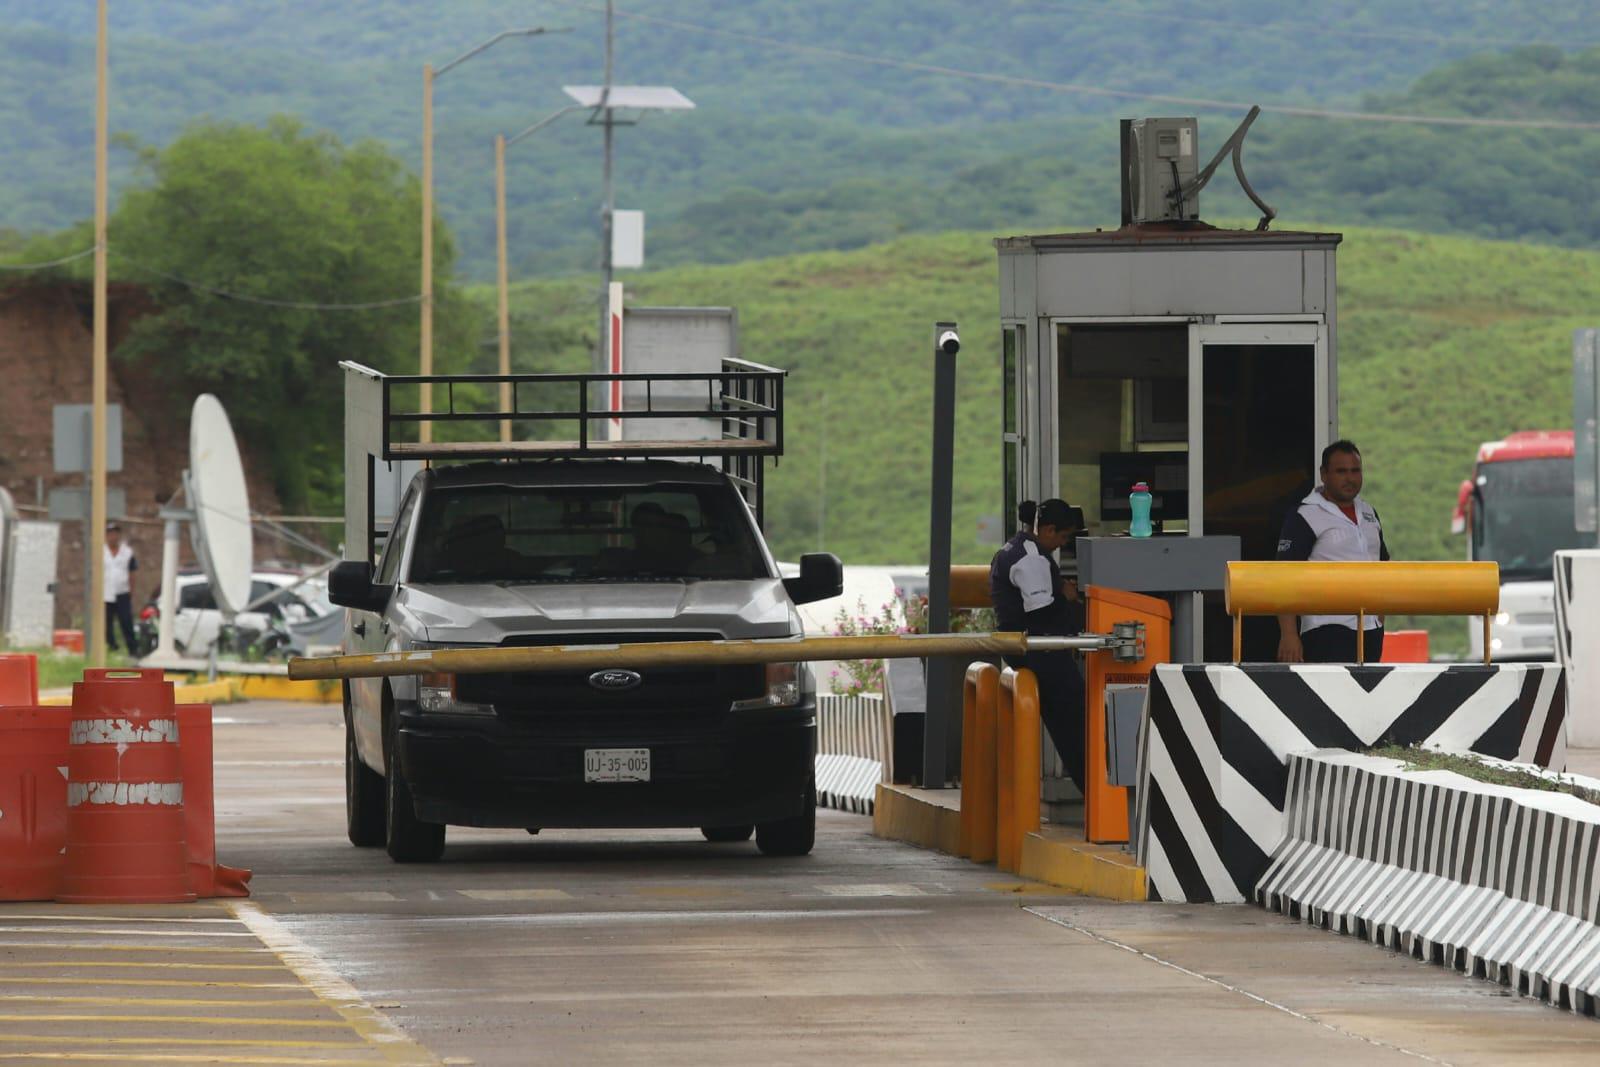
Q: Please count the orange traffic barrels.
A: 1